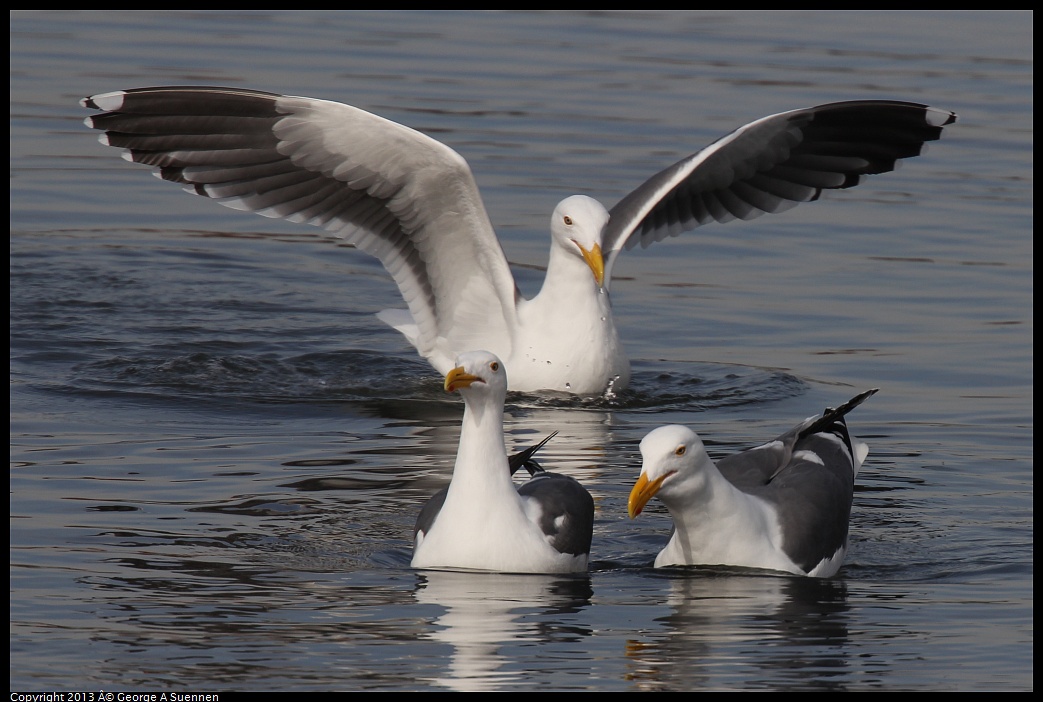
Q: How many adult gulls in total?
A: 3